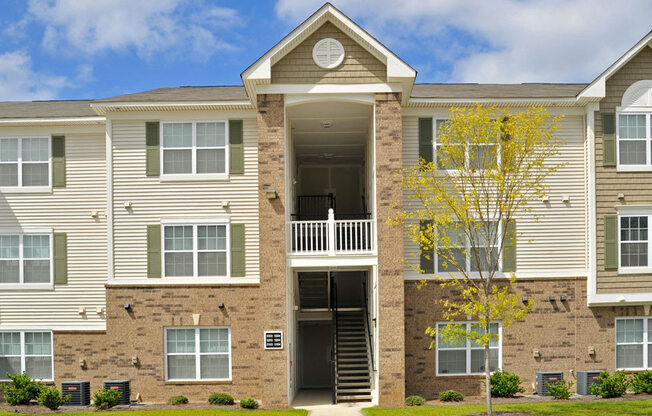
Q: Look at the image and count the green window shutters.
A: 12